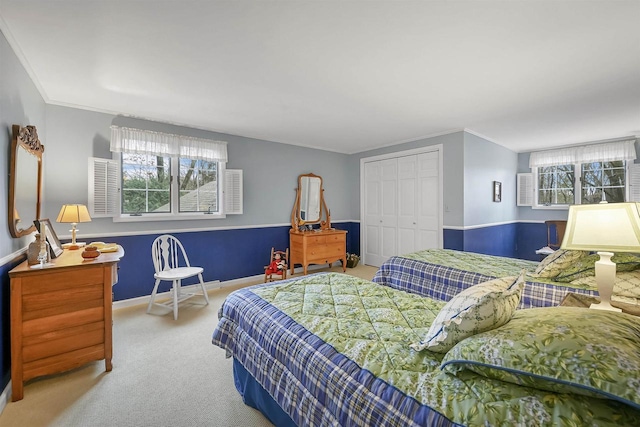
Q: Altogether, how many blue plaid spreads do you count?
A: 2